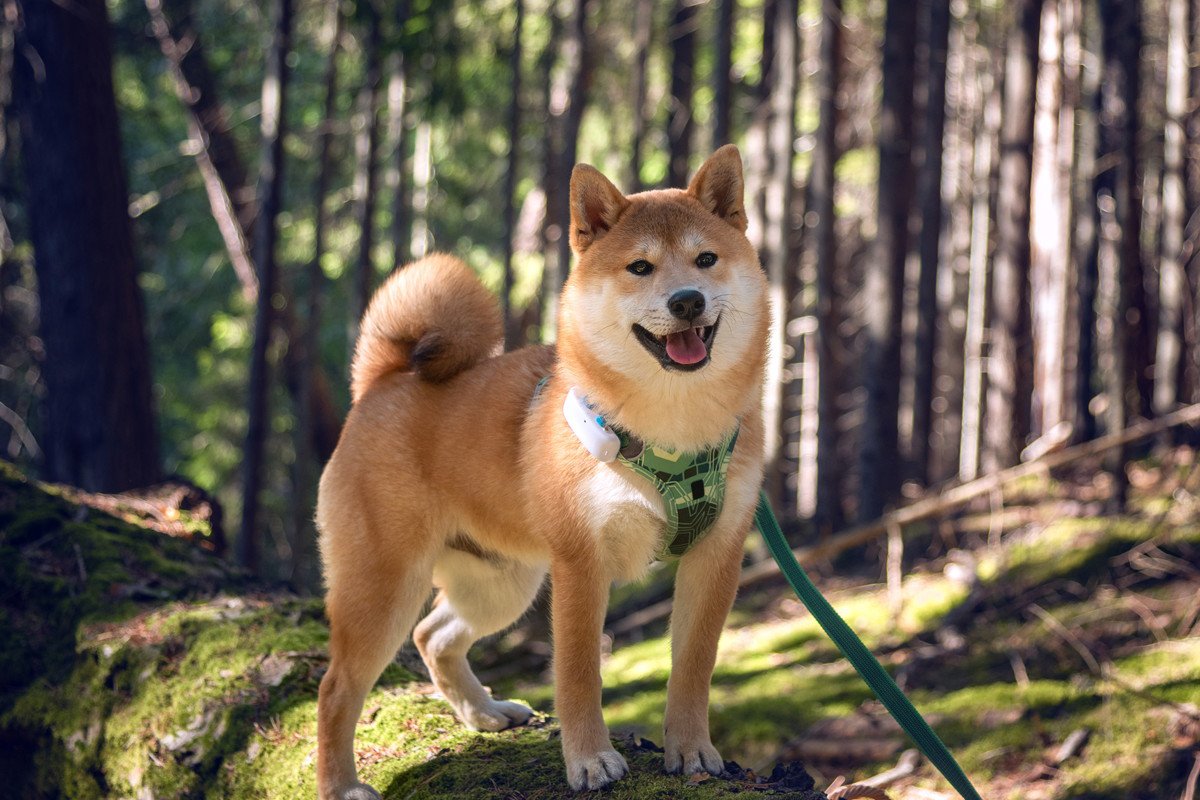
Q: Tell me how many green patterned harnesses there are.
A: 1